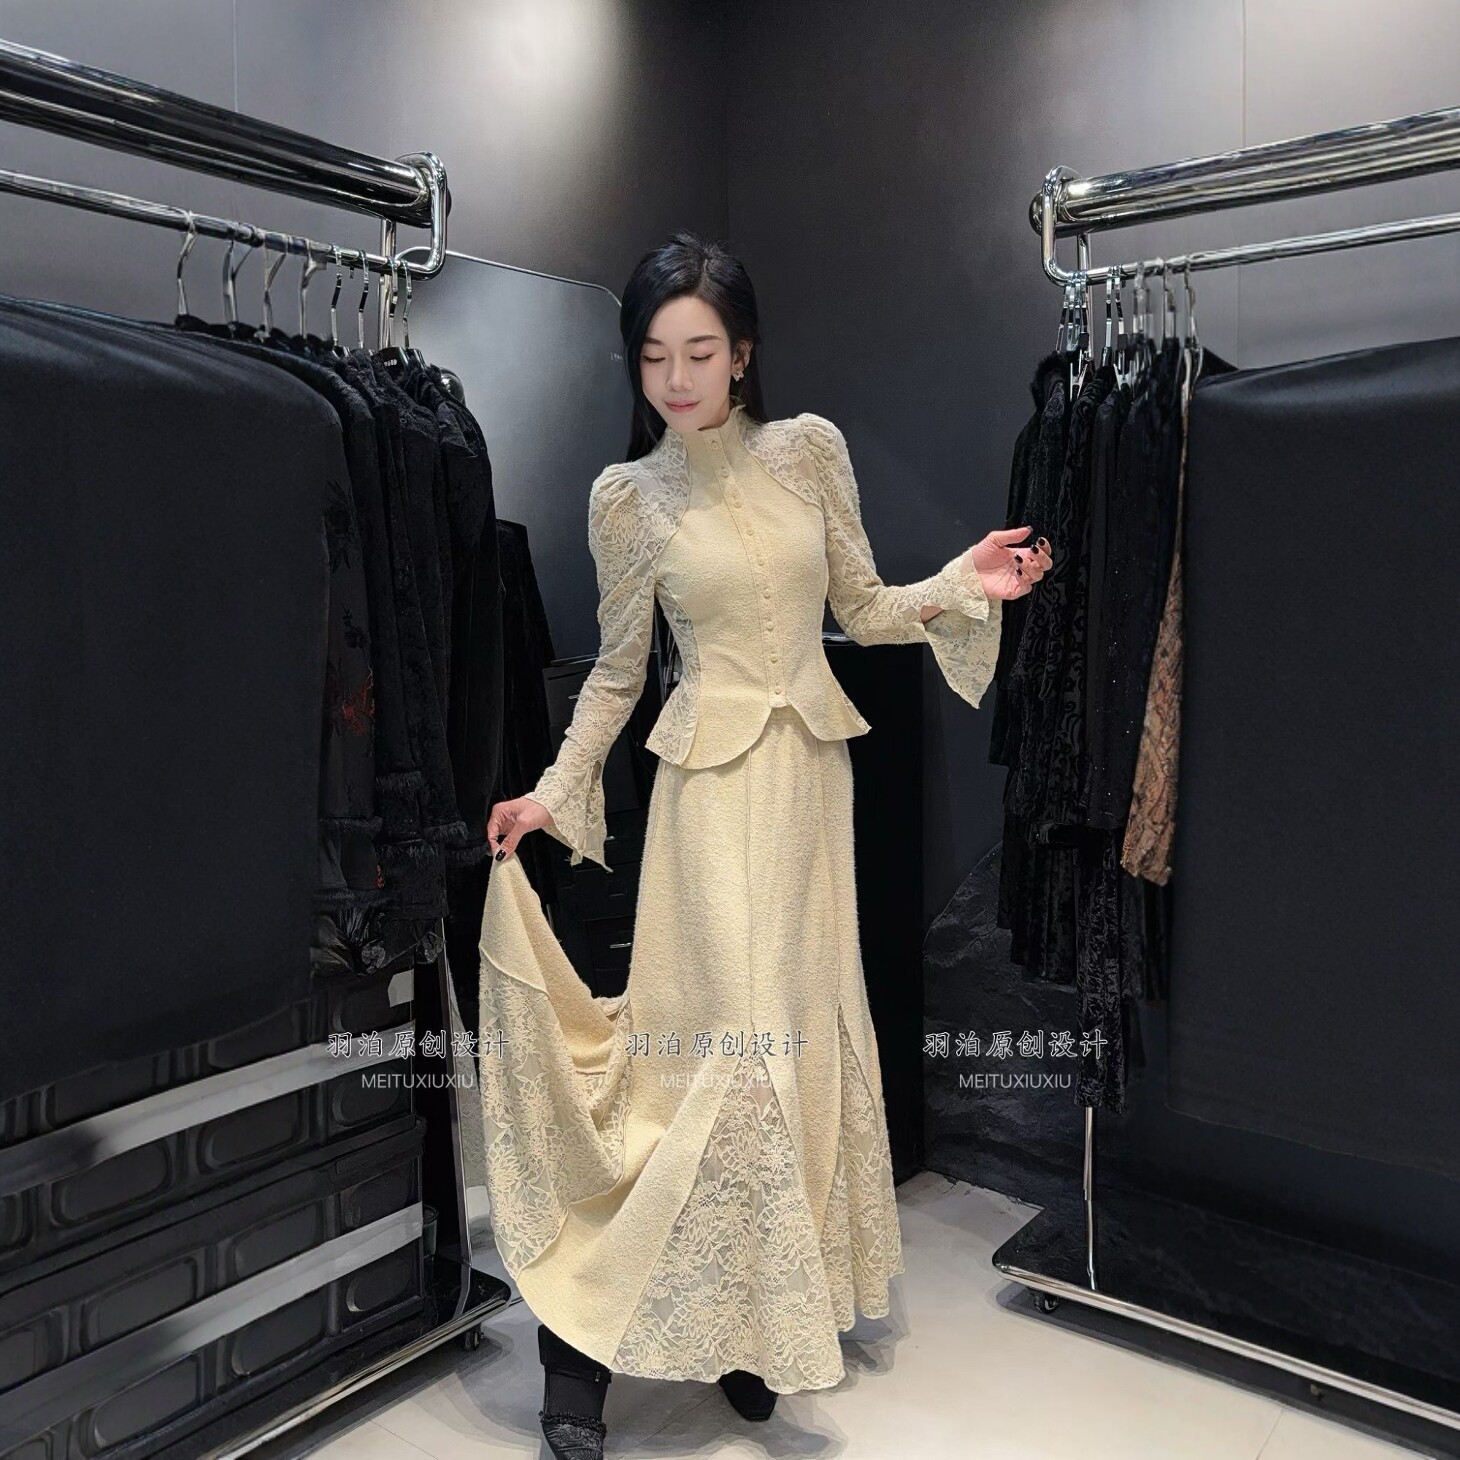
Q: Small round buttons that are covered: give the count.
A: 9